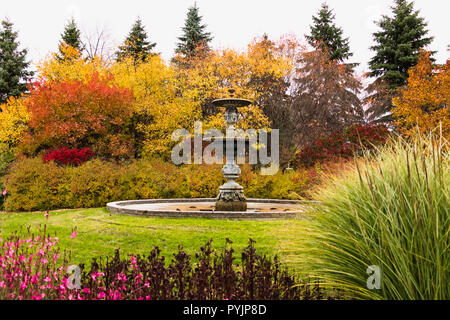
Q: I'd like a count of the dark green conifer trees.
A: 6